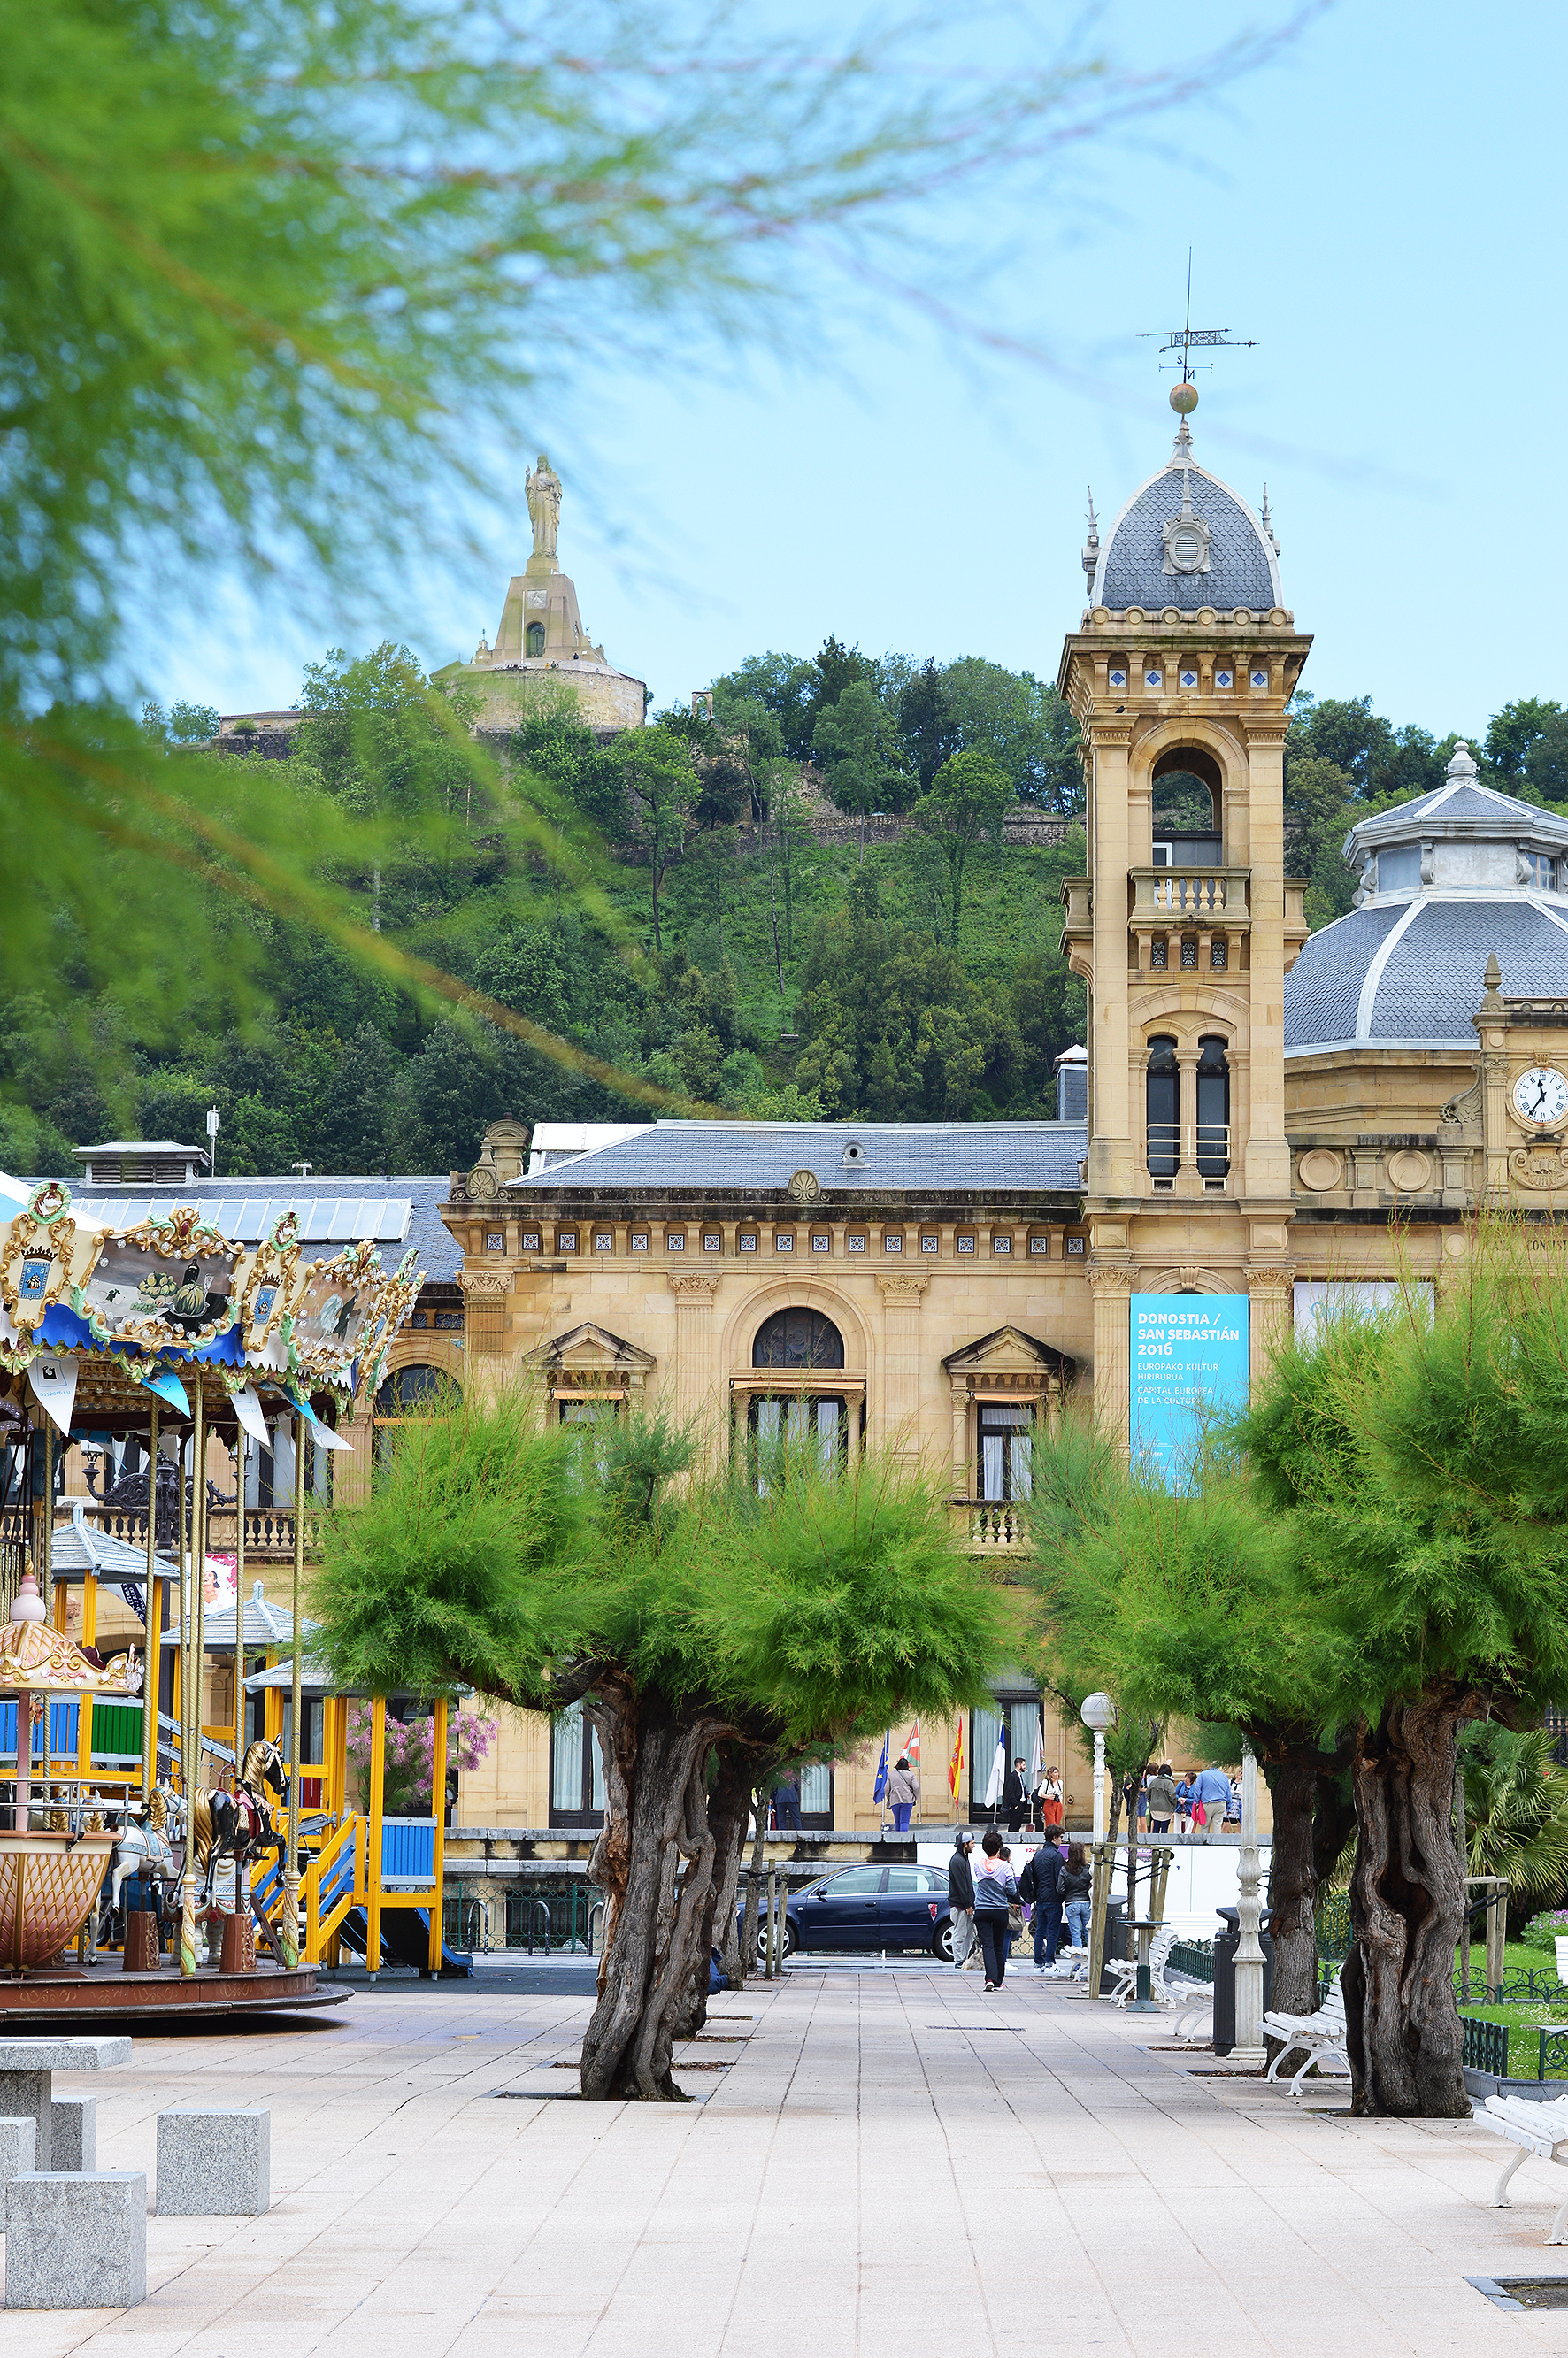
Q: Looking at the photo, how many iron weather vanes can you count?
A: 1